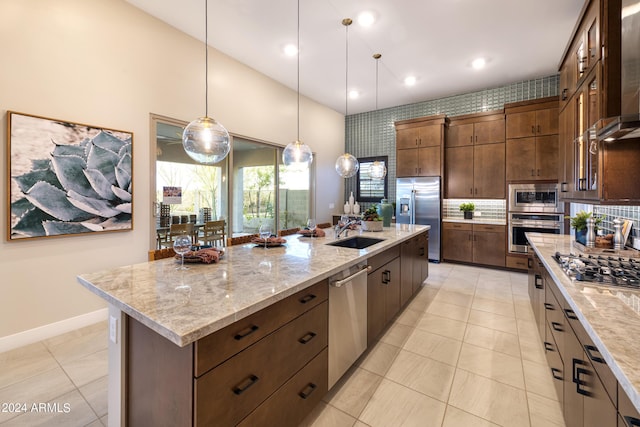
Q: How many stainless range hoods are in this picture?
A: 1